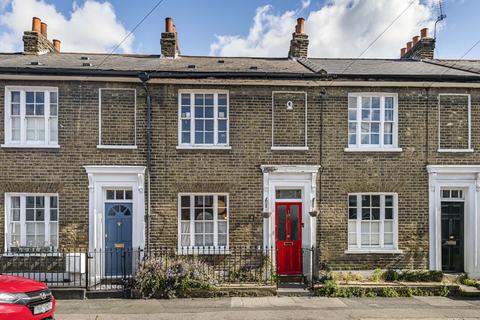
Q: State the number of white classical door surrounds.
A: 3